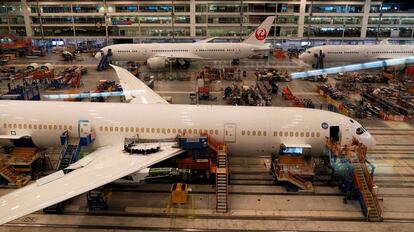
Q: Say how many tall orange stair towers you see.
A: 2